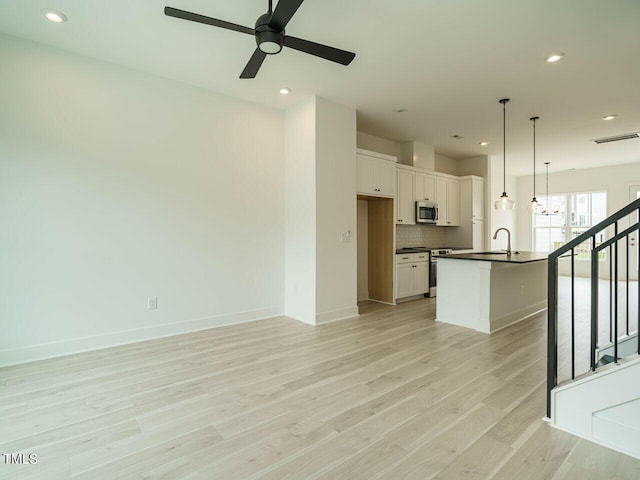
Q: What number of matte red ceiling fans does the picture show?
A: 0